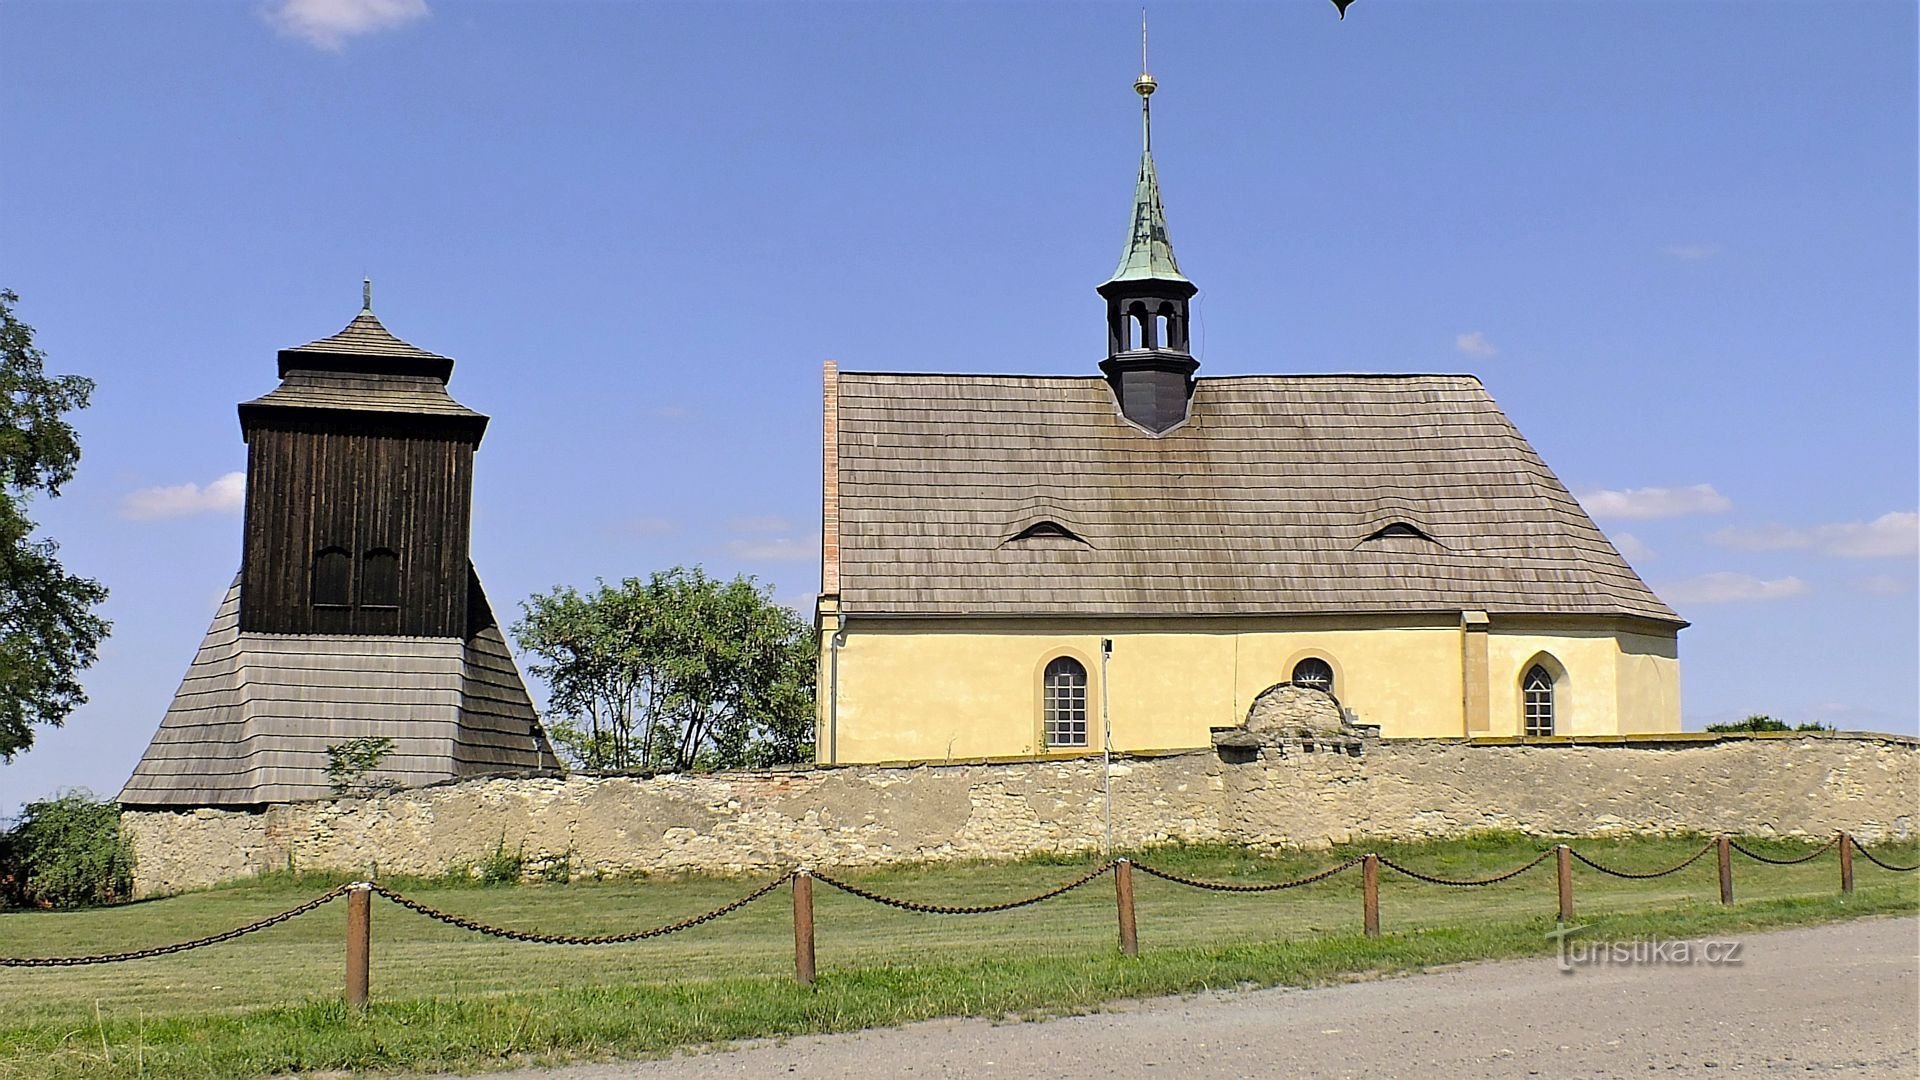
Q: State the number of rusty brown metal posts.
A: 7